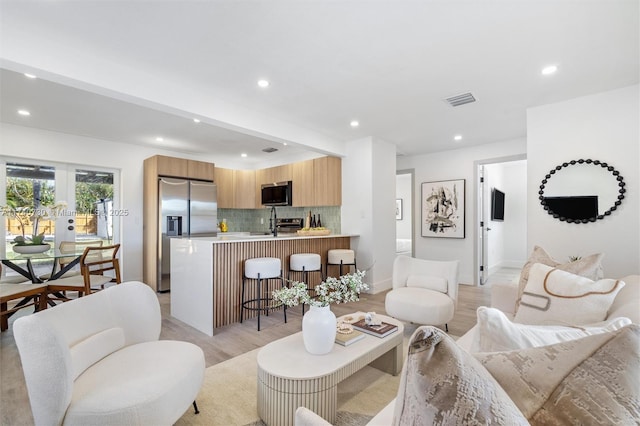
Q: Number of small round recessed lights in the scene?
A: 10